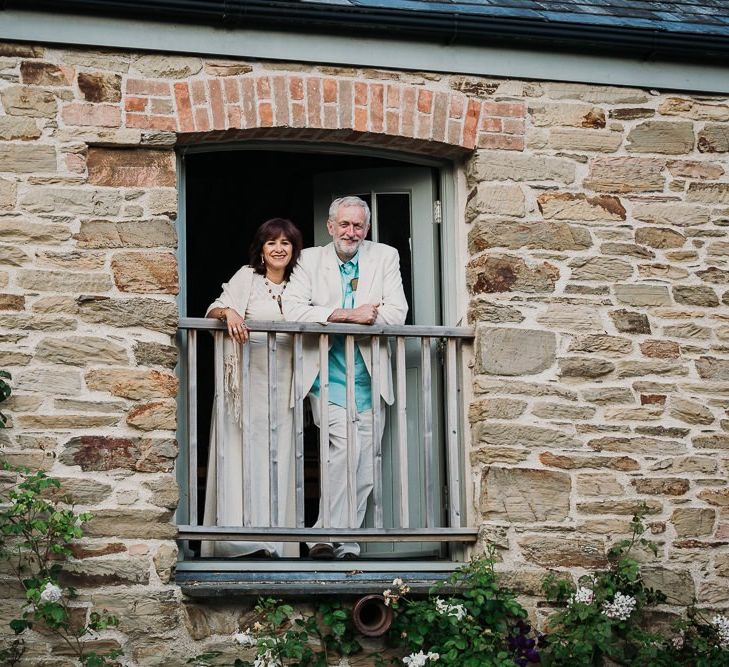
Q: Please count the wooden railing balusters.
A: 11